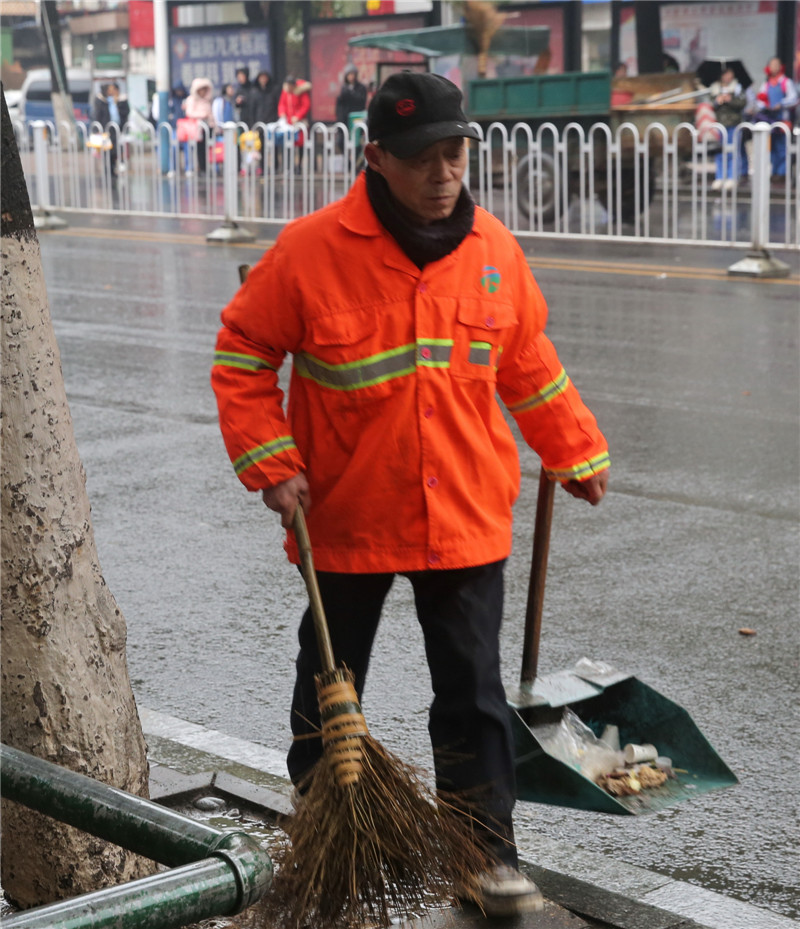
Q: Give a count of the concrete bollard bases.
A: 3